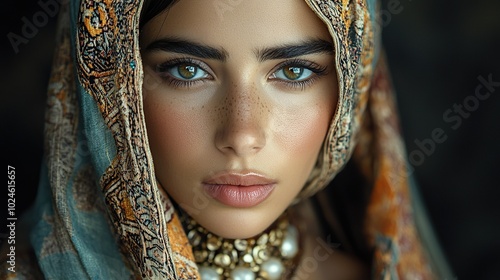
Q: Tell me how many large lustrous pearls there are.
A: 4